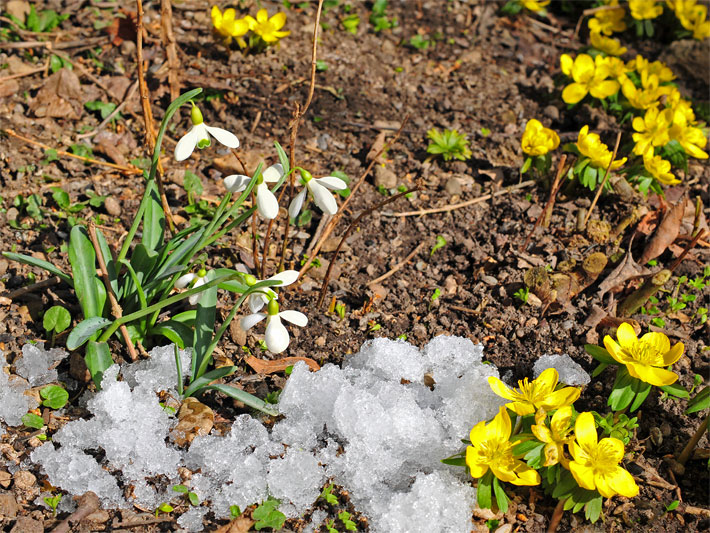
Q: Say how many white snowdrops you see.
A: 6